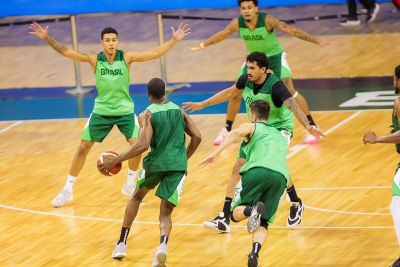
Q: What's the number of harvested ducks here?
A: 0